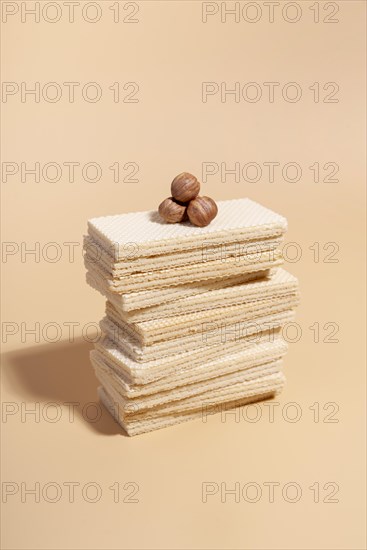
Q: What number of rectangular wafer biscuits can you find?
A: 12